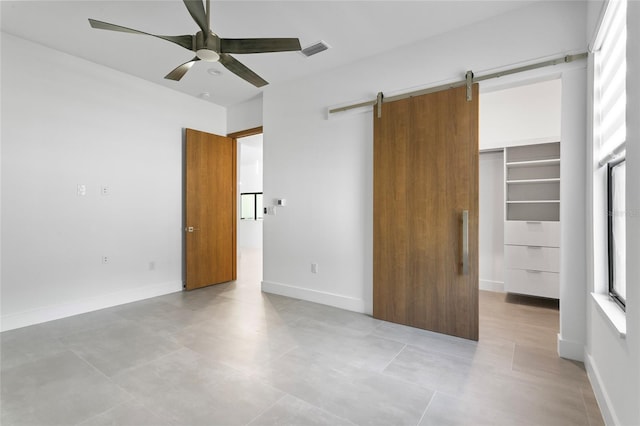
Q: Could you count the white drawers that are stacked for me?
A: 3